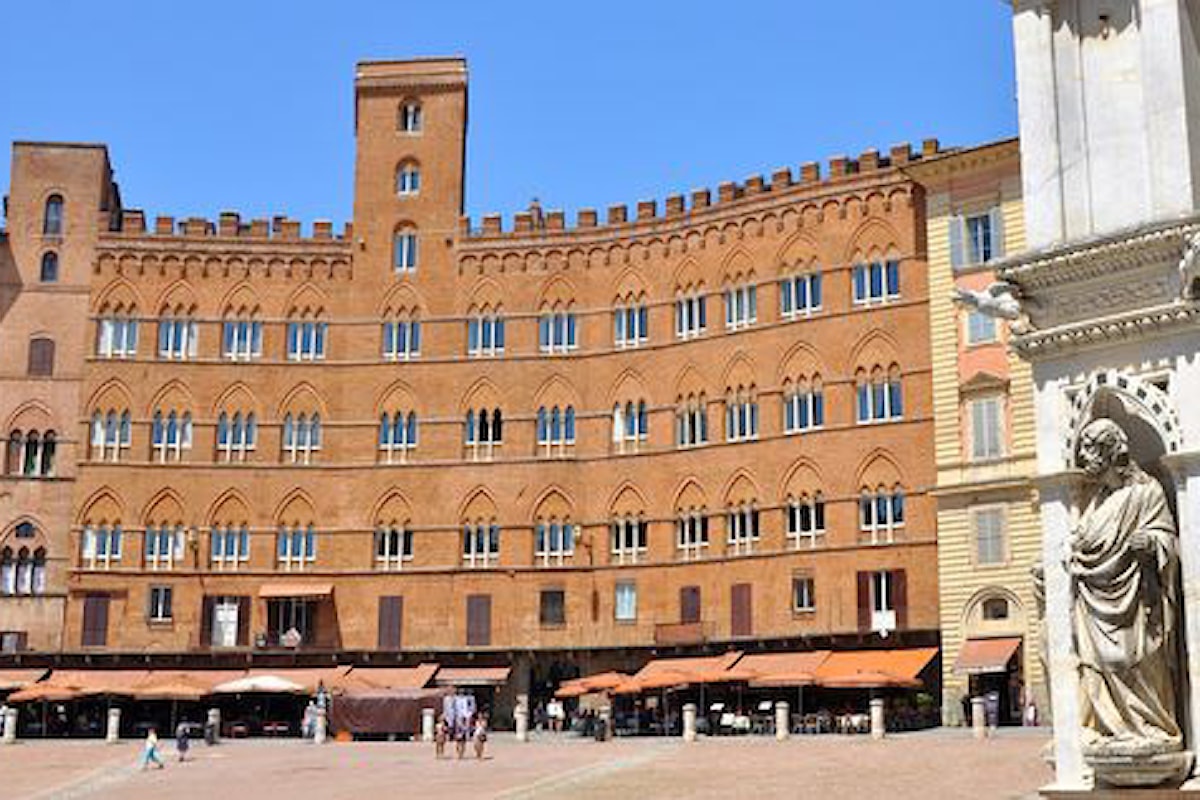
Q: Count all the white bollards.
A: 11